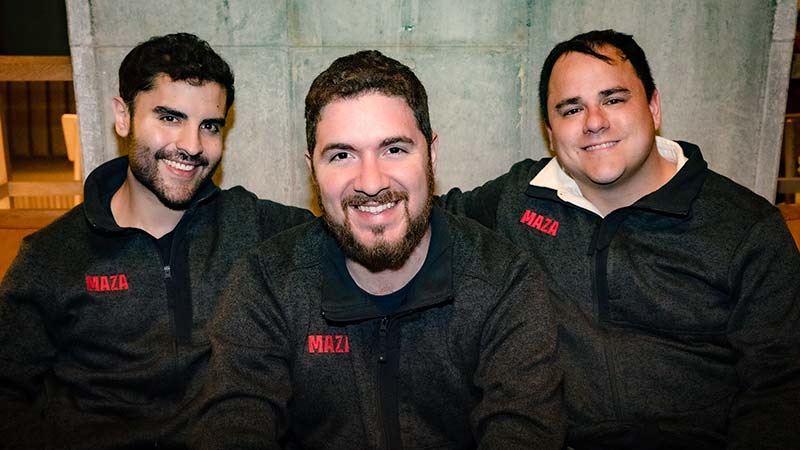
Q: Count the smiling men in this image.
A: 3